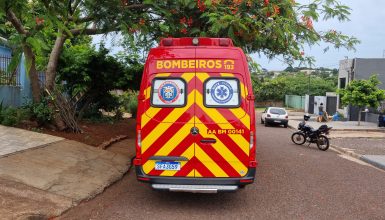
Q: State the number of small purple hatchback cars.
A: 0